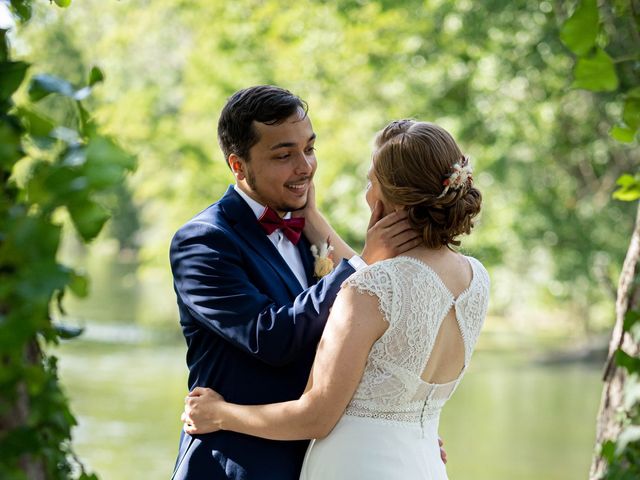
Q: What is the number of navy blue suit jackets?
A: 1